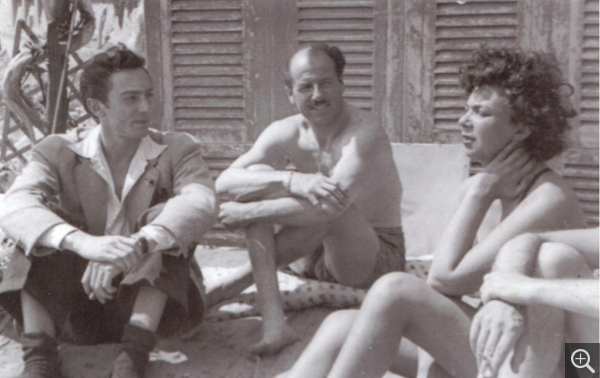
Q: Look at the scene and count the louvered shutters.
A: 4